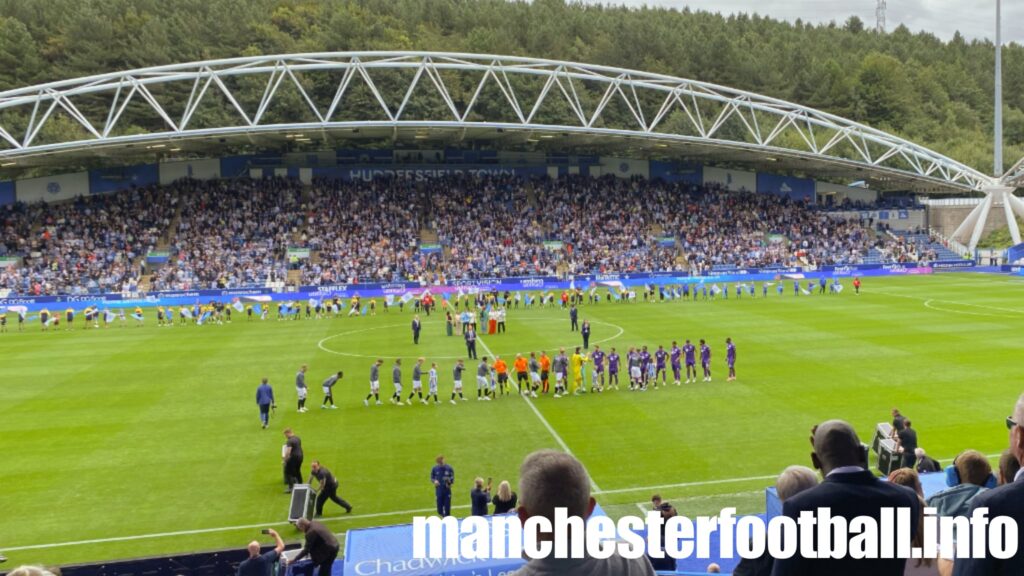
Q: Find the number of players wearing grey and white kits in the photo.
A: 10